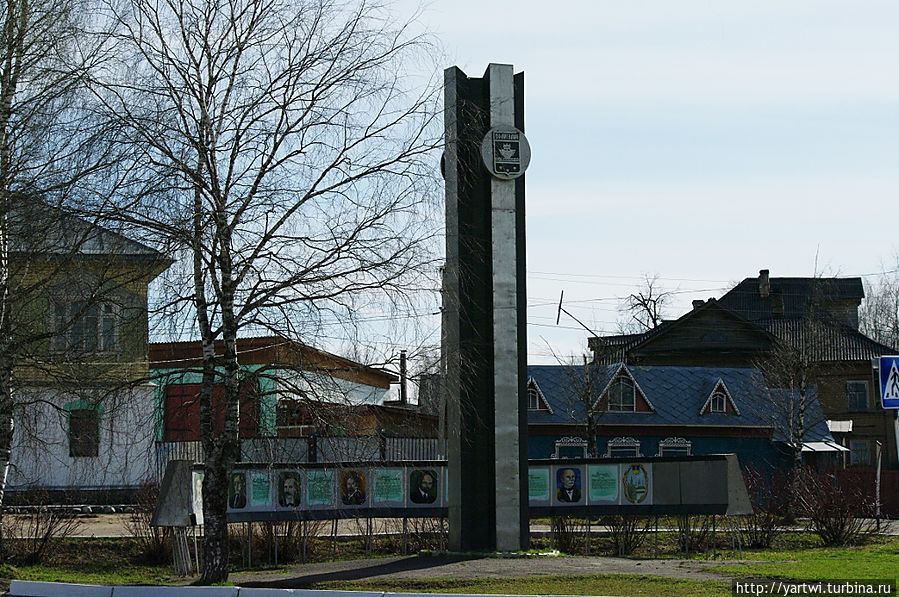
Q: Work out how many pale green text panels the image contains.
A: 5